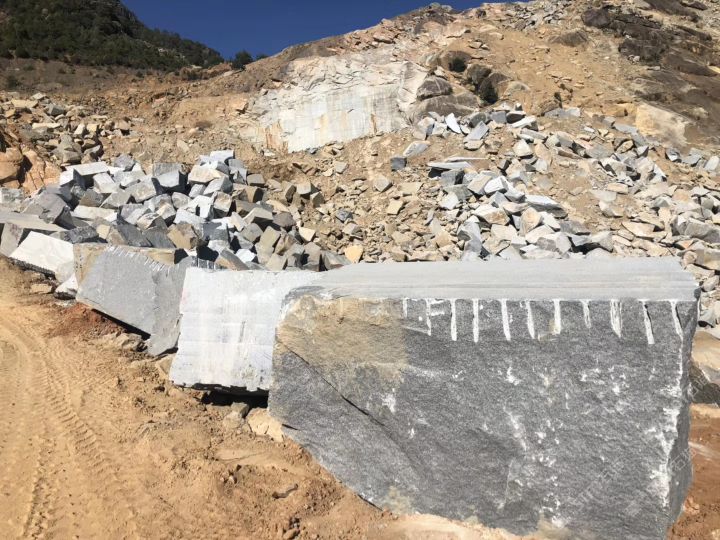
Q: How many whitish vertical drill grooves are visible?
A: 11